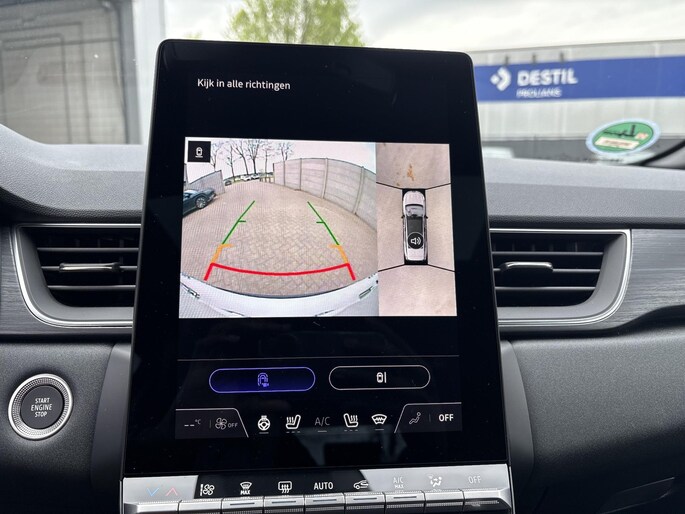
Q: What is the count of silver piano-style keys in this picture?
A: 9